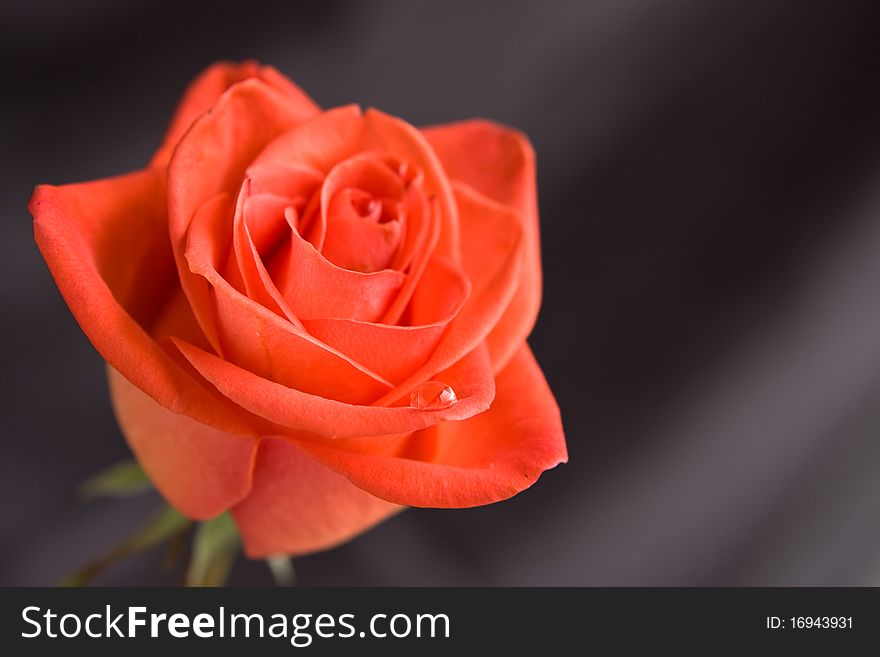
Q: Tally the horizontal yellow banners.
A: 0